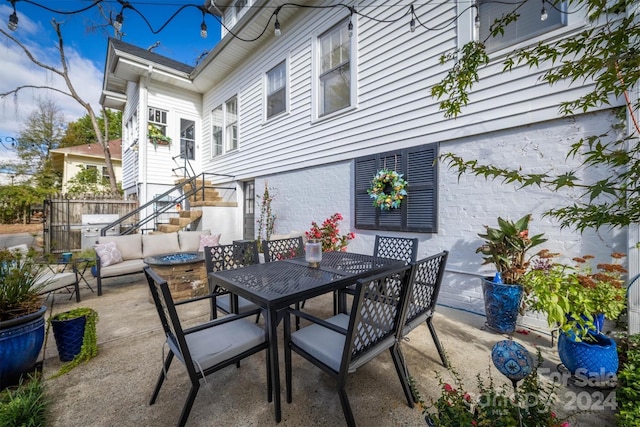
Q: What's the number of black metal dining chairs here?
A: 6